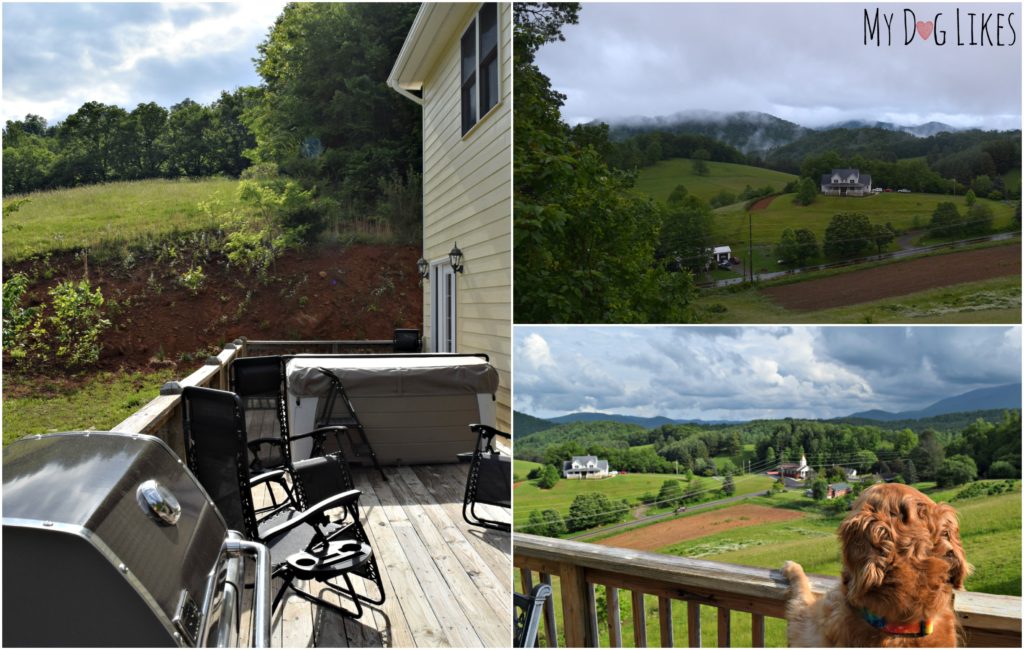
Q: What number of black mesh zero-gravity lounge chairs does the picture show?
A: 3